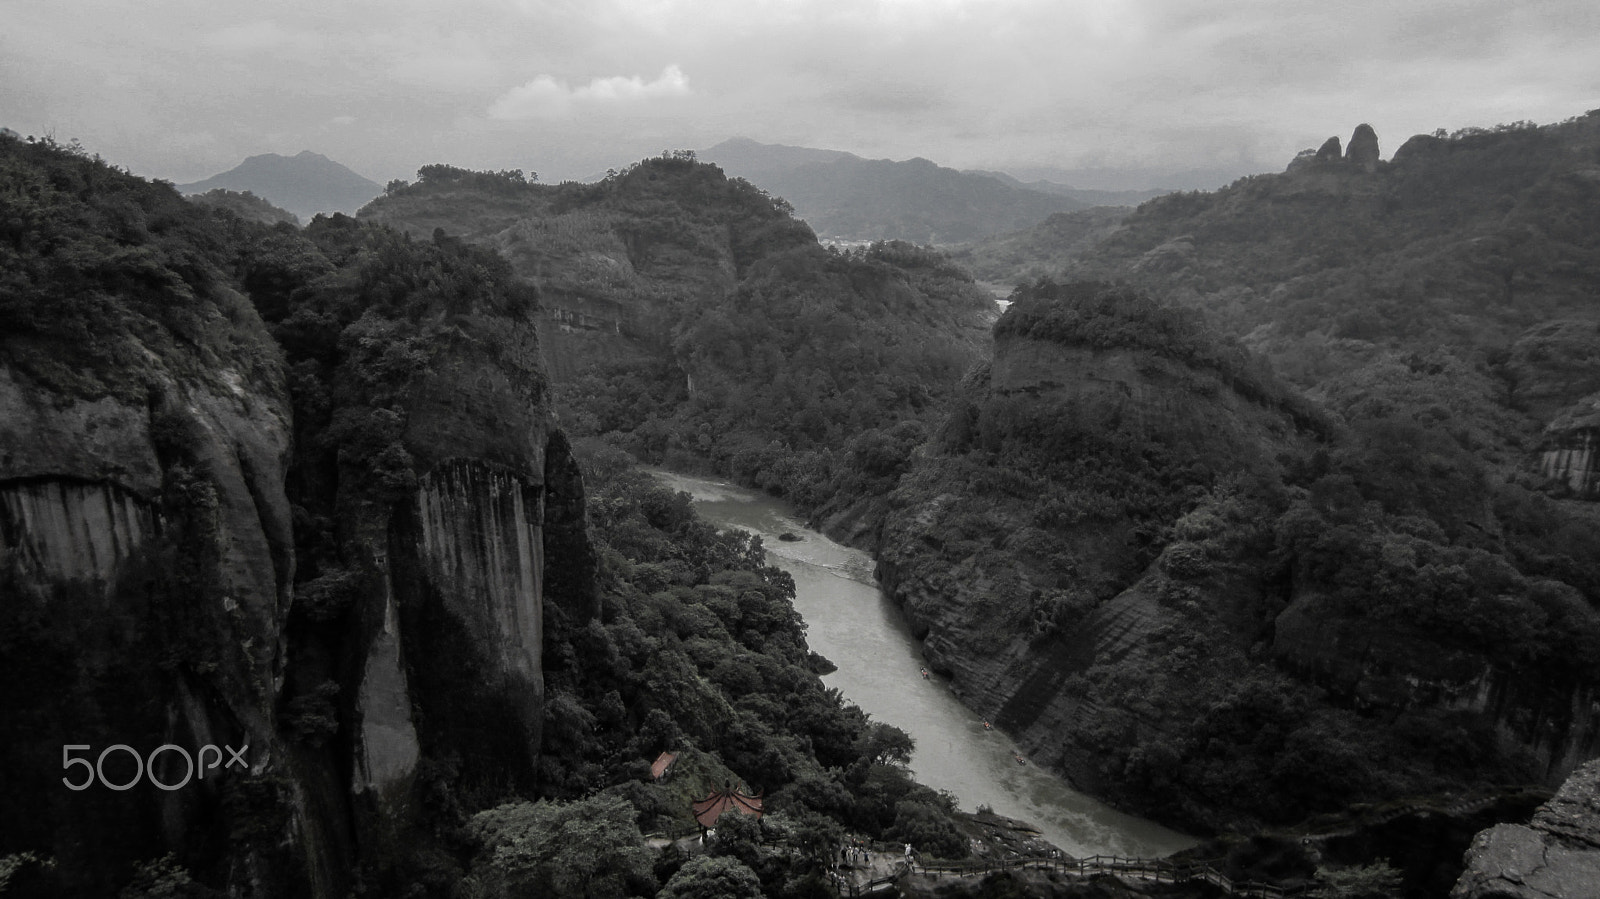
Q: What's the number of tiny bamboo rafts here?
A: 3